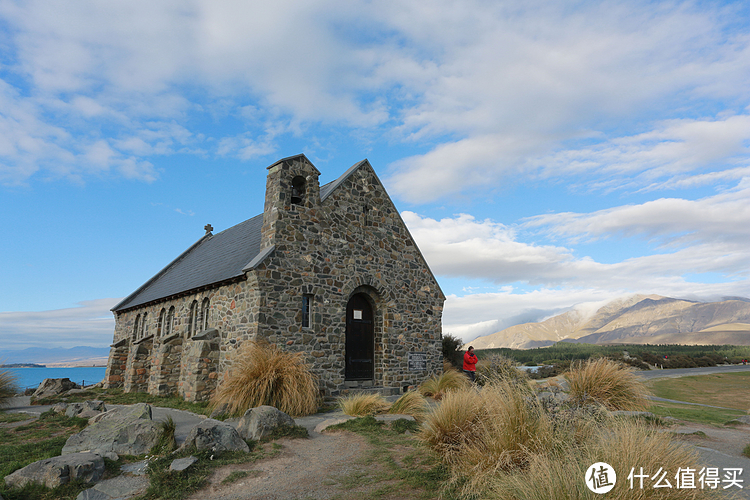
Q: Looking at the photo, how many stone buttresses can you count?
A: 4